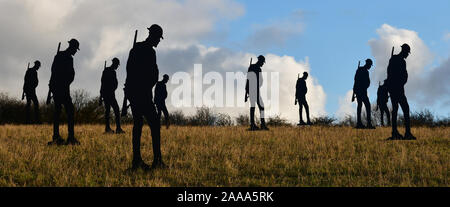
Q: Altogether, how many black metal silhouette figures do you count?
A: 10